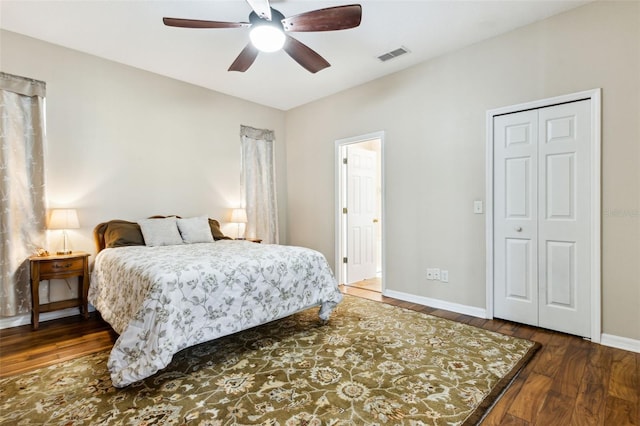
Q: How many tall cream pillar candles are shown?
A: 0